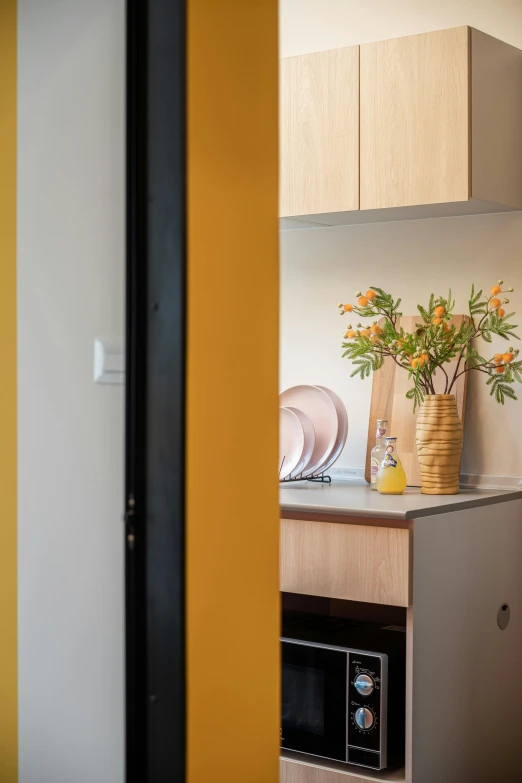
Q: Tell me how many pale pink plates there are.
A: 4